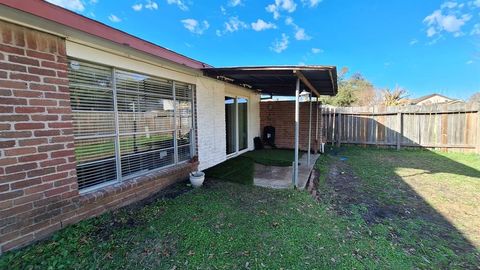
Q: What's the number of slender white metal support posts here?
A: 3